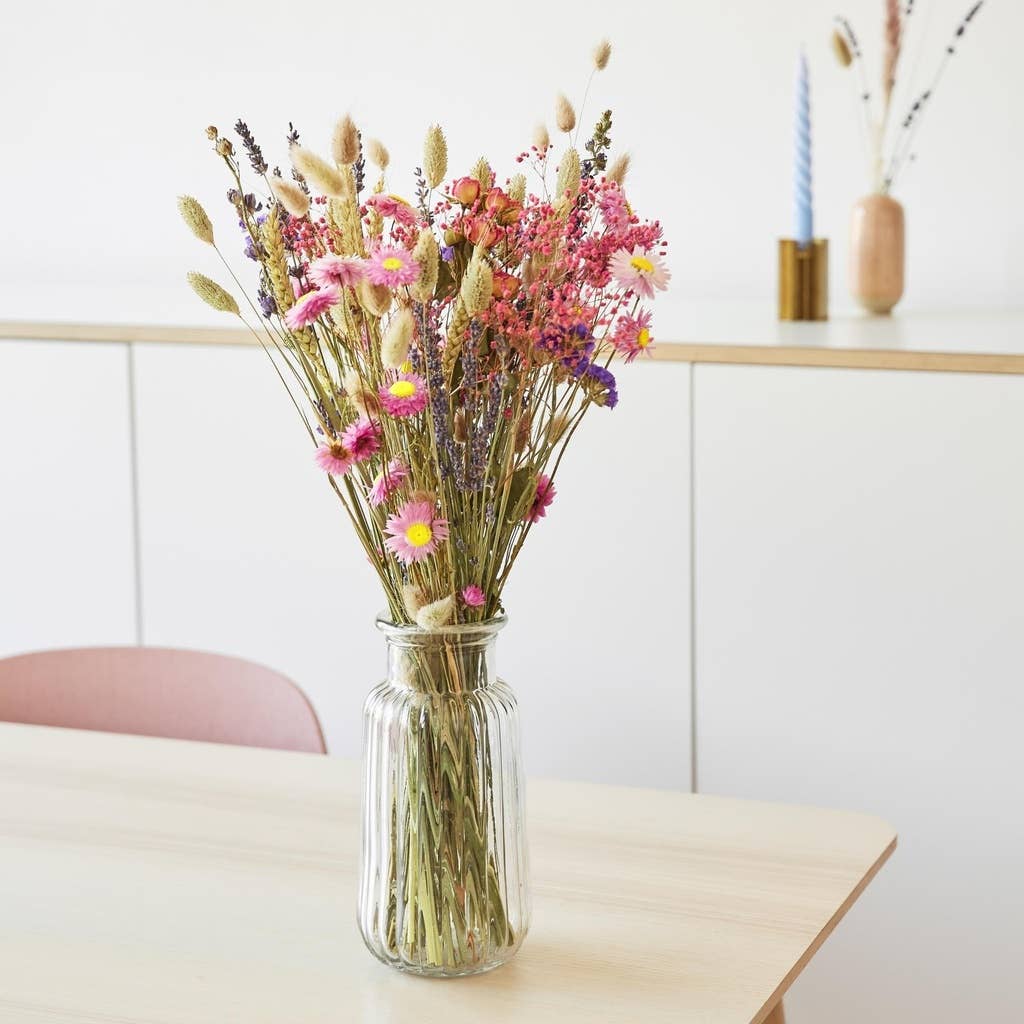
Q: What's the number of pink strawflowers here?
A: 14